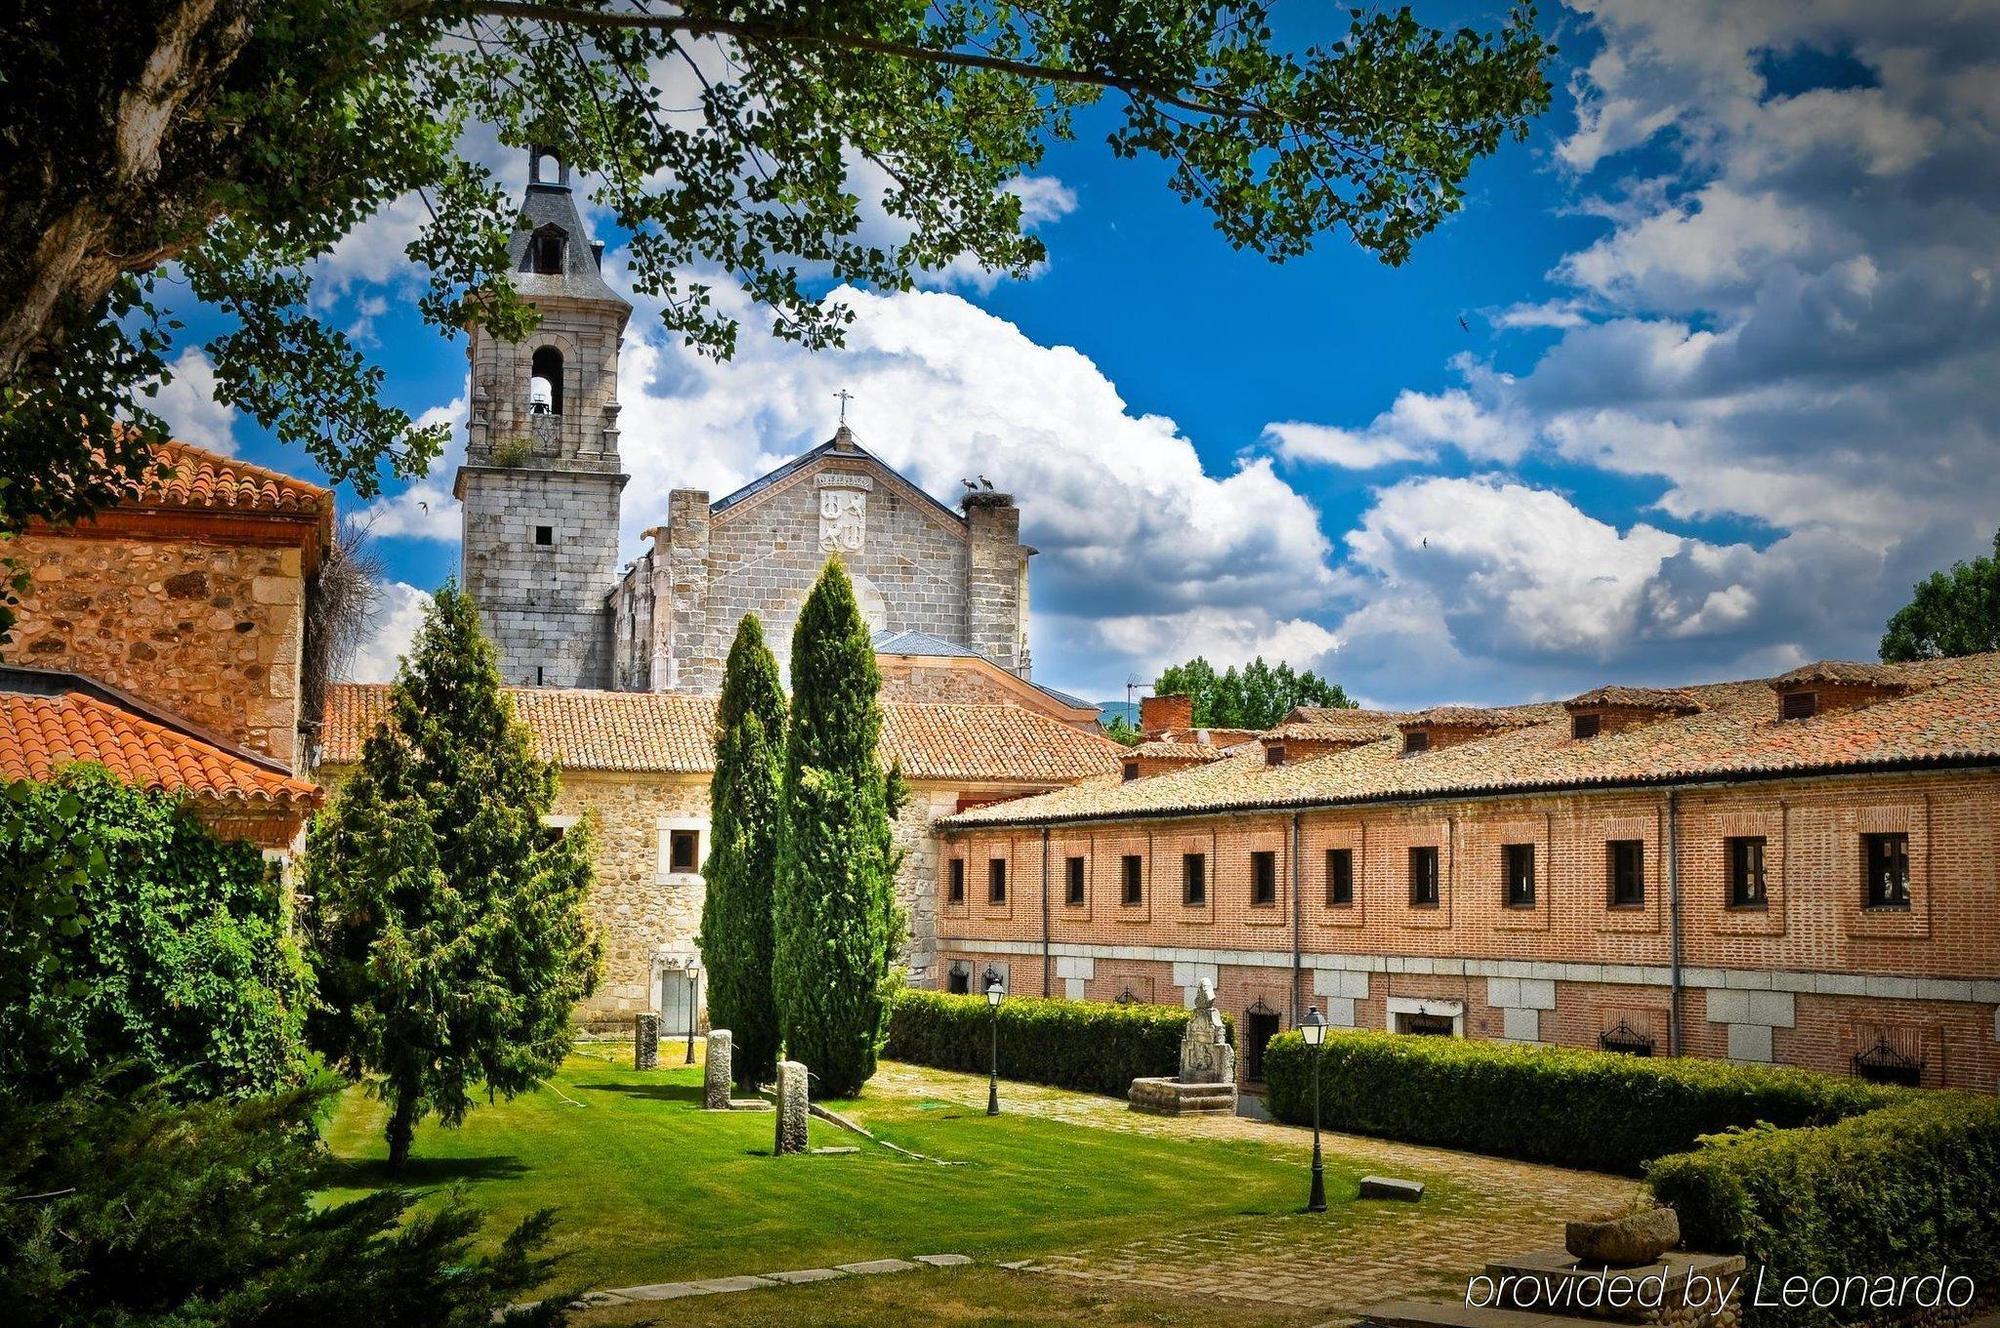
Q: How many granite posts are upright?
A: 3